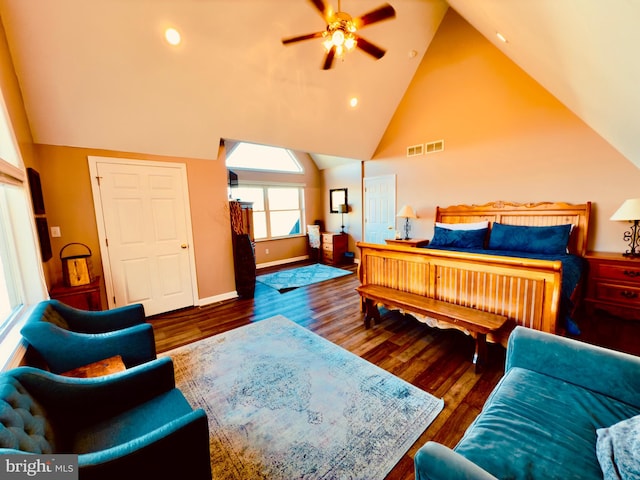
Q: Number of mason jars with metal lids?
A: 0